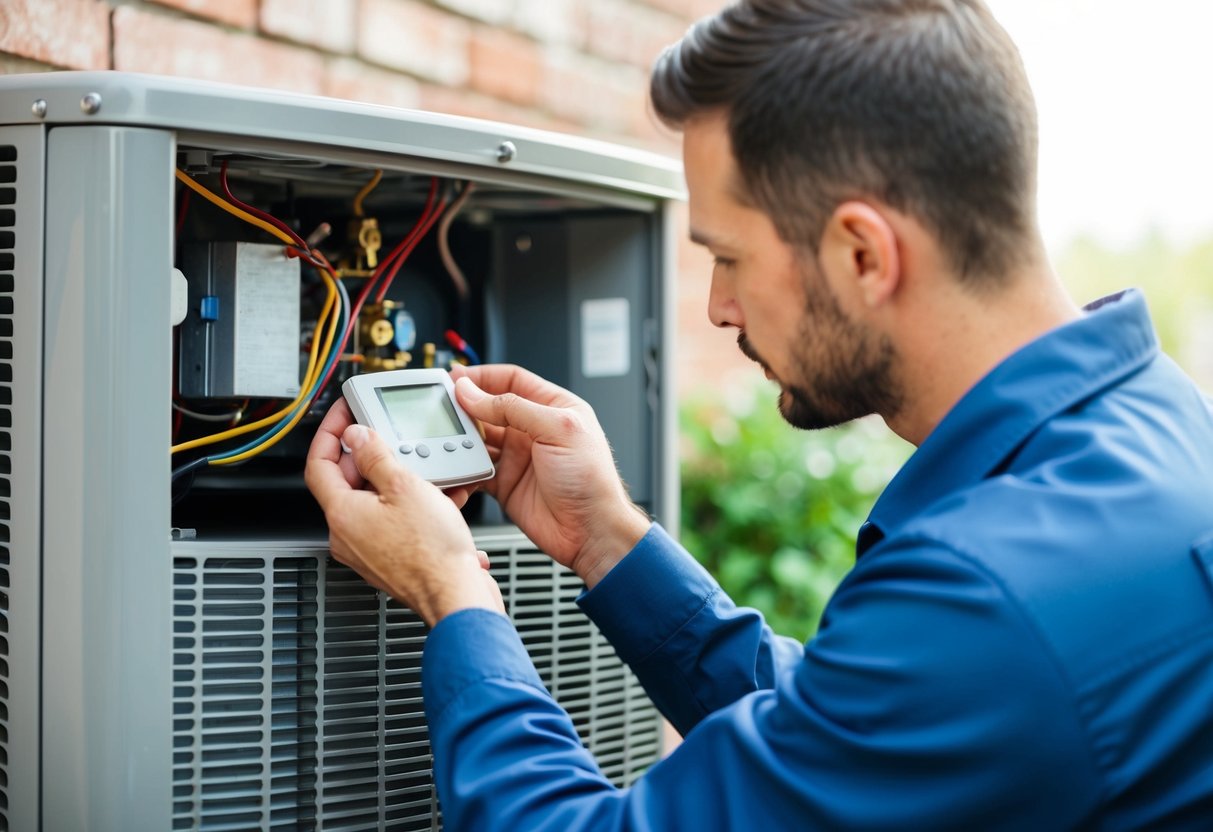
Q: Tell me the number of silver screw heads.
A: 3